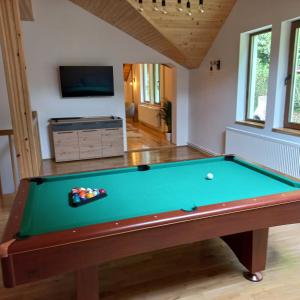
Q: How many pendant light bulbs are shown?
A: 6